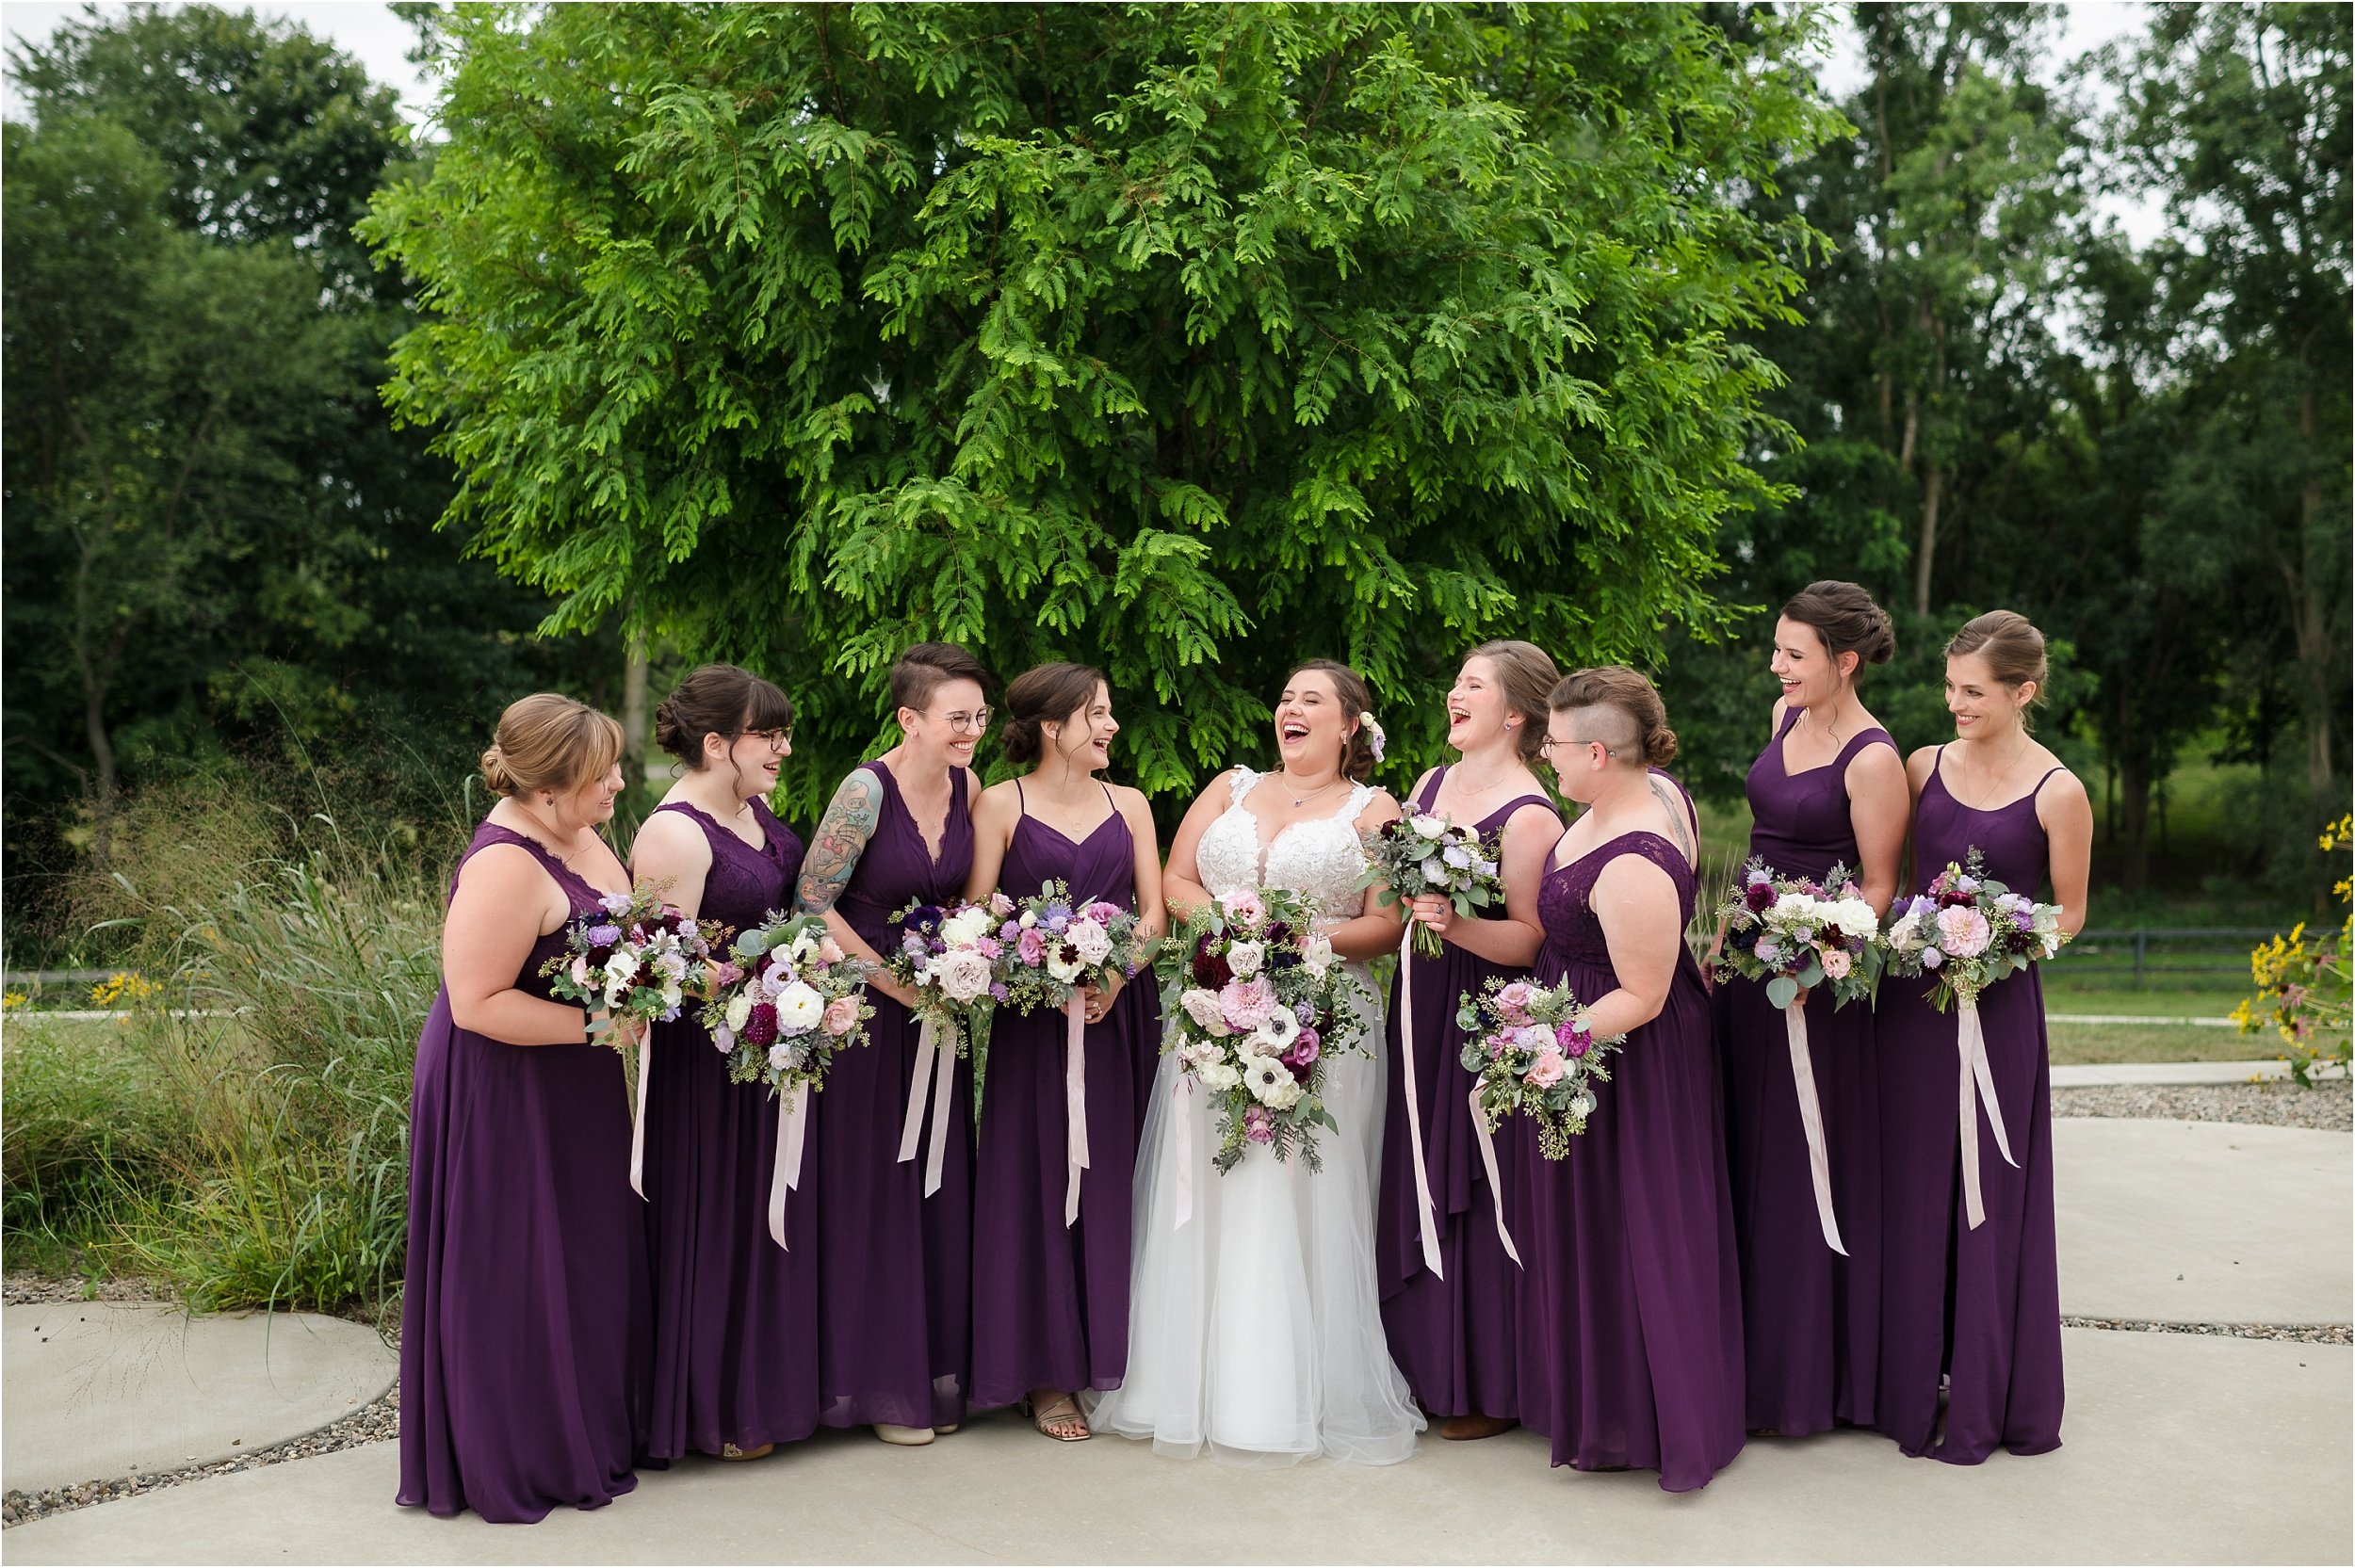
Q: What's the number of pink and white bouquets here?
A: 9